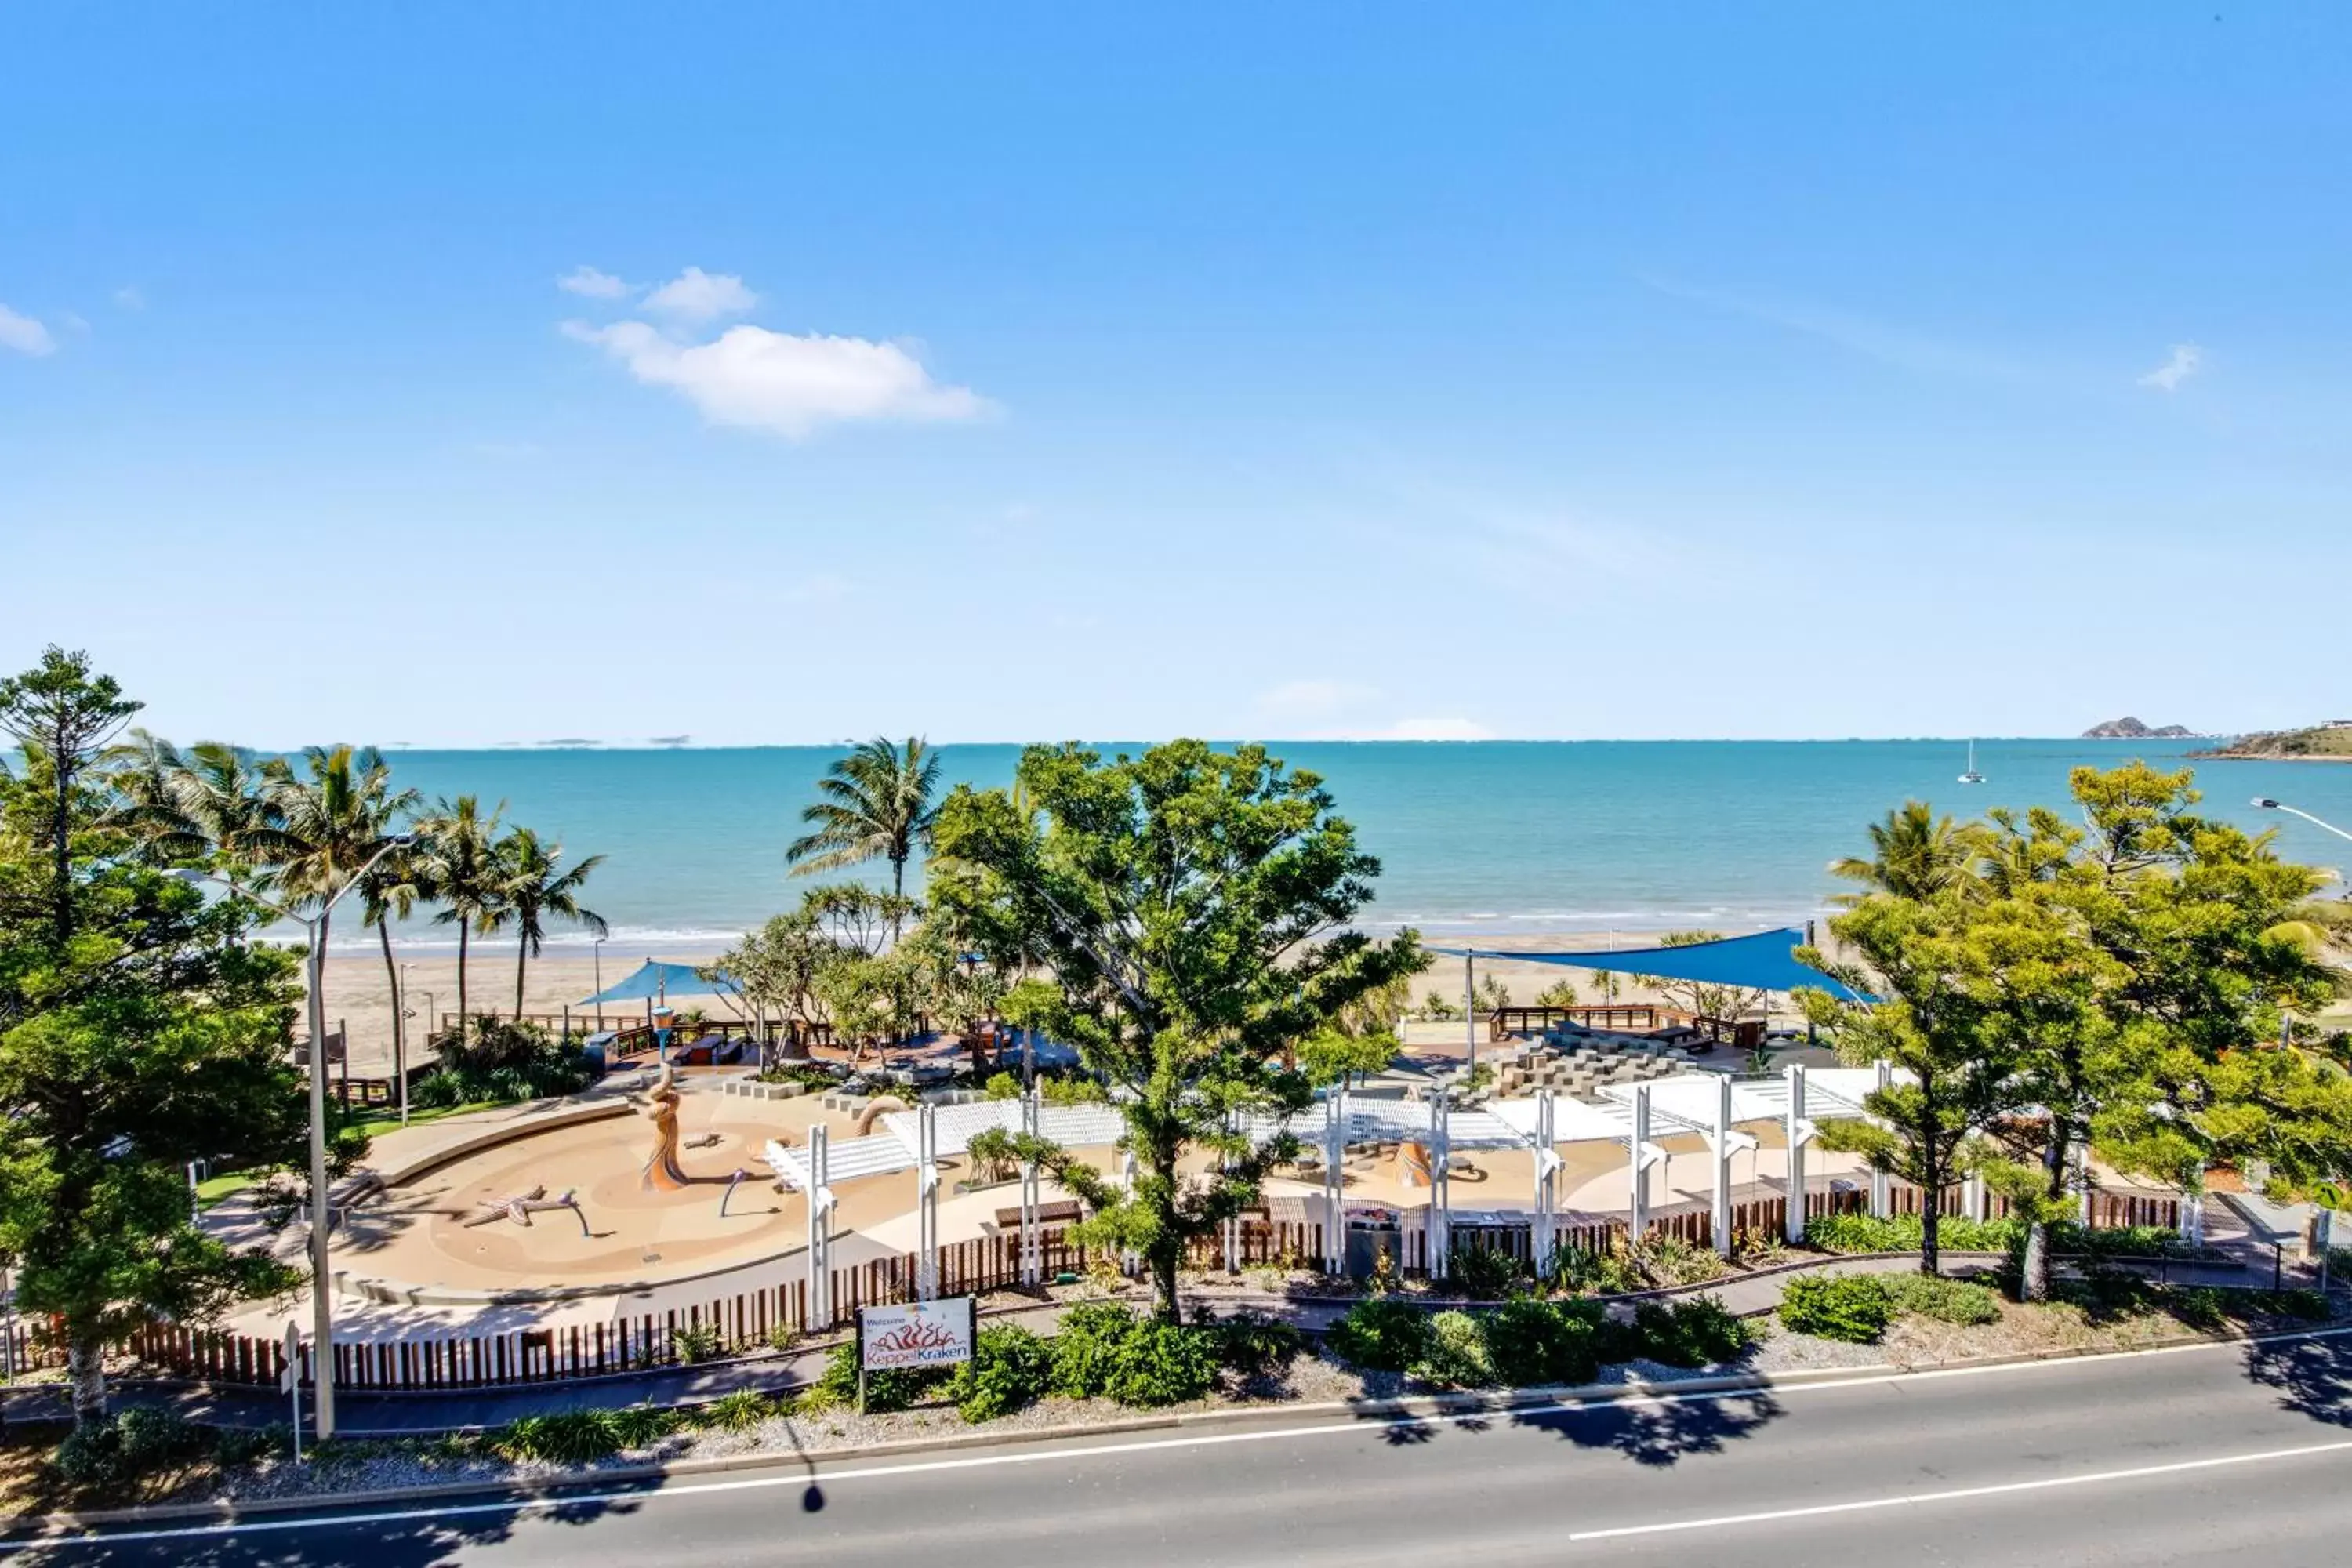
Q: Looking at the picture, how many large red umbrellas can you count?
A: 0